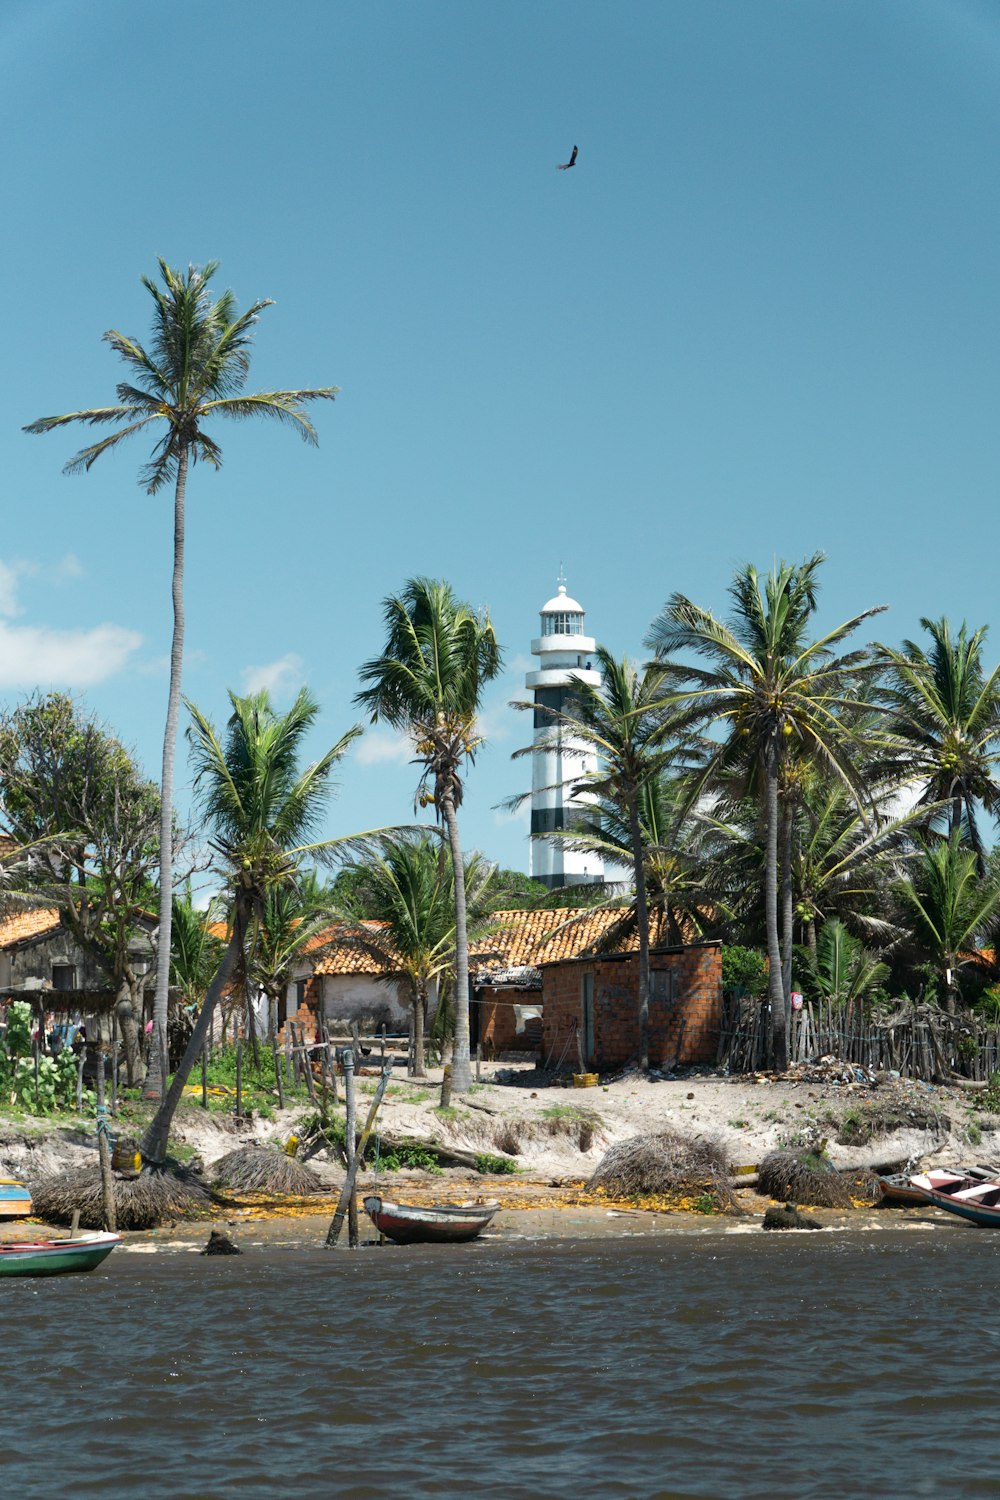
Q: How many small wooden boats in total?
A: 5